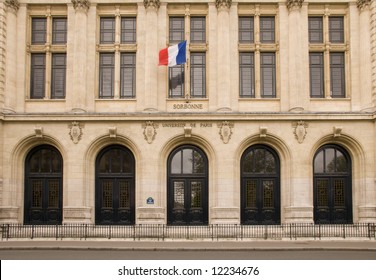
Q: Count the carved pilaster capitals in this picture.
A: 6